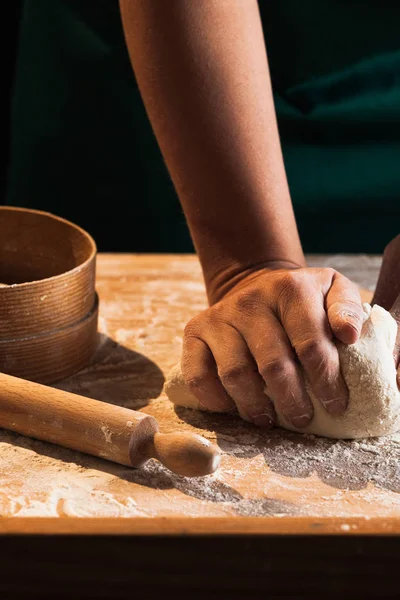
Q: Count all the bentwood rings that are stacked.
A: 2